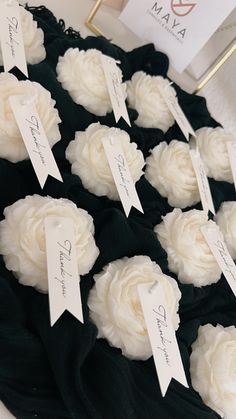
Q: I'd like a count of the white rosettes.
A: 12